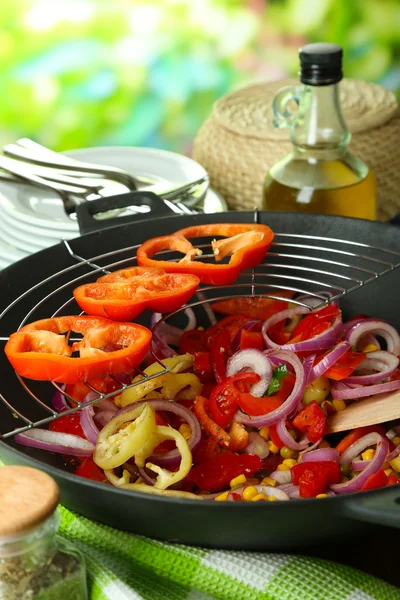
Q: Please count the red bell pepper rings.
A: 3